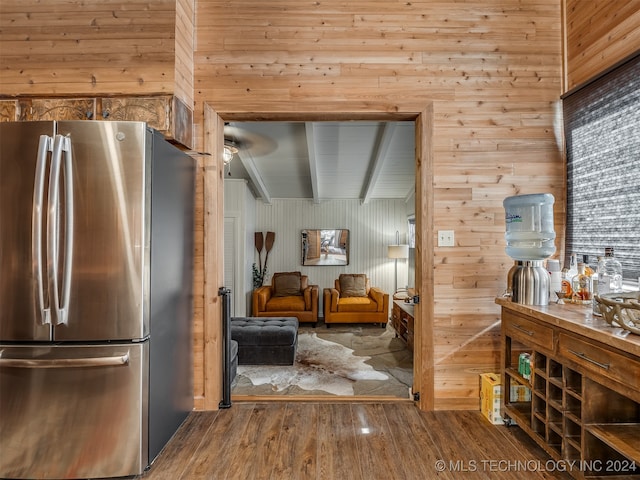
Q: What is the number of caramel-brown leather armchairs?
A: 2